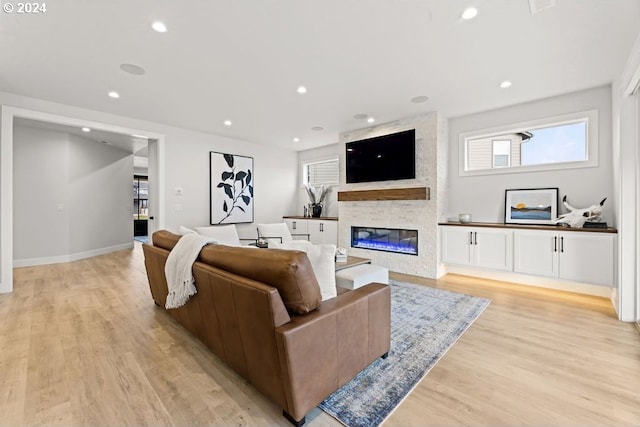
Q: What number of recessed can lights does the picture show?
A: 9